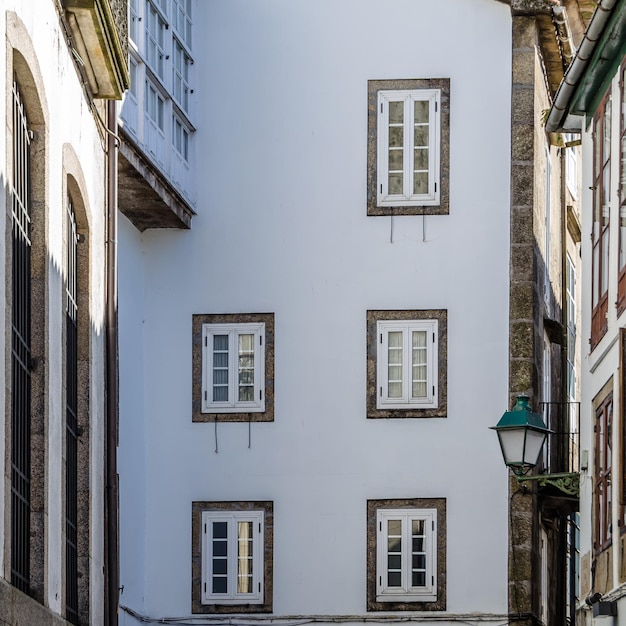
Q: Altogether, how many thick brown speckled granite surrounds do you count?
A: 5